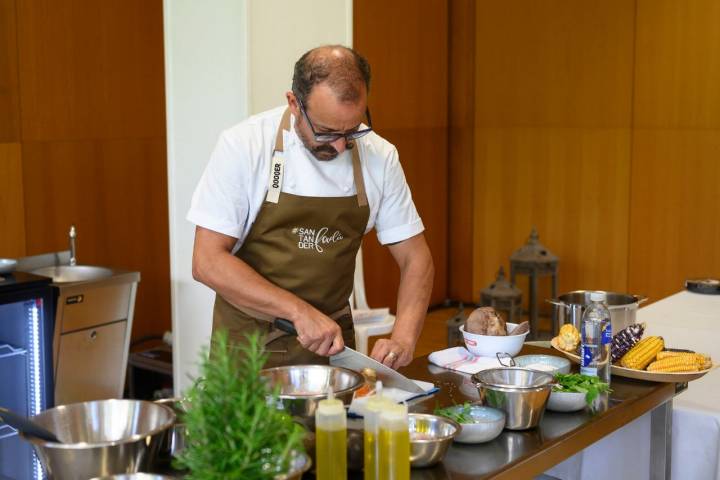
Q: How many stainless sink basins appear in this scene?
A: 1